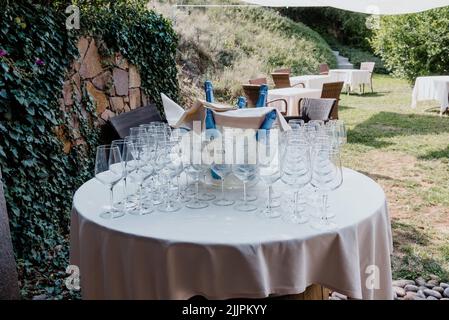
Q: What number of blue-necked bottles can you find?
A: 4